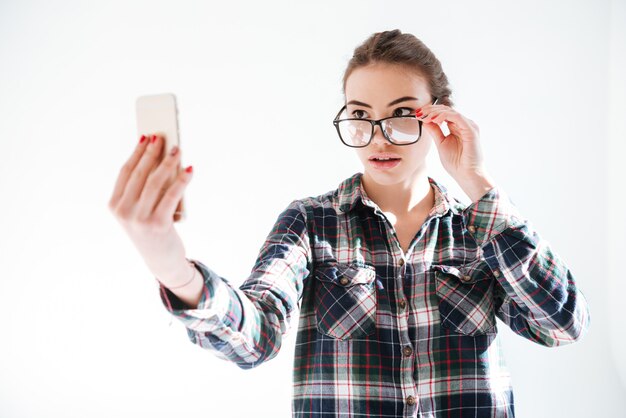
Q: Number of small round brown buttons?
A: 8